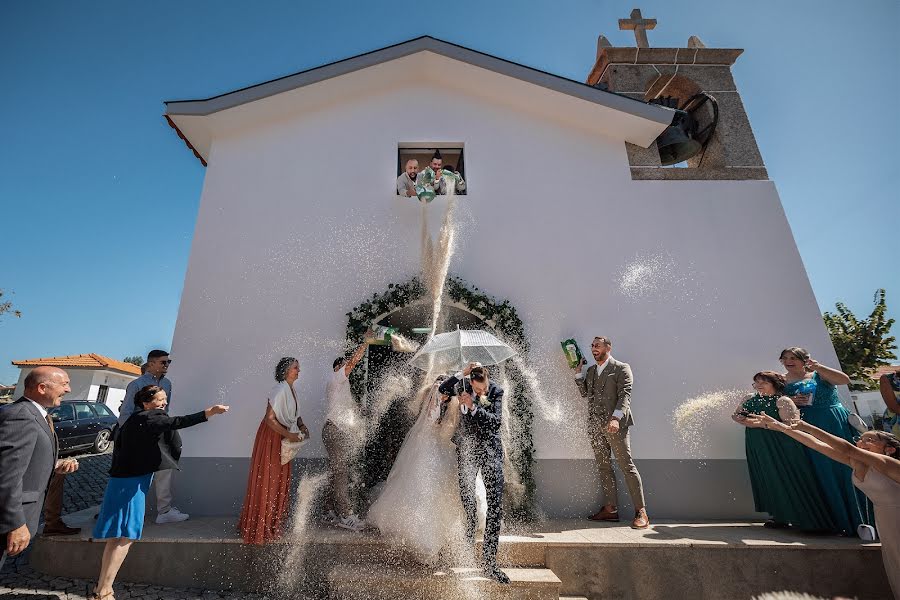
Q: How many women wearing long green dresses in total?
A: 2